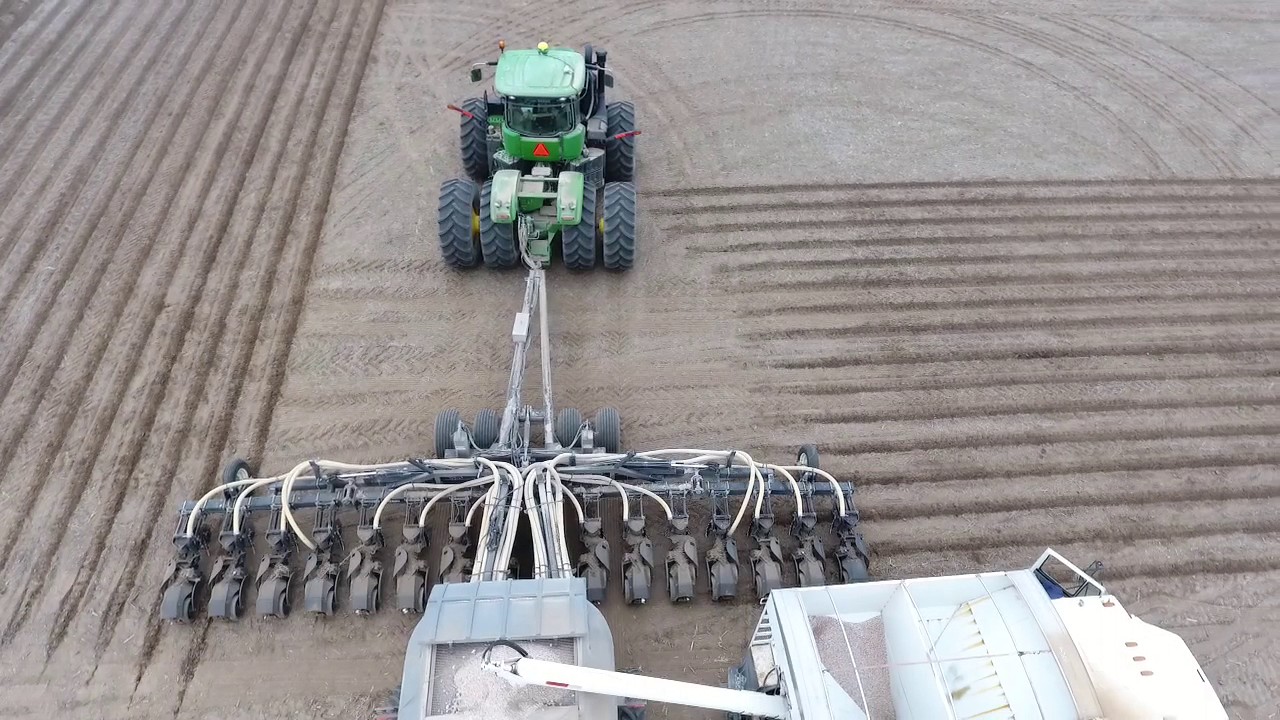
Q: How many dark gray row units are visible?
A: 14